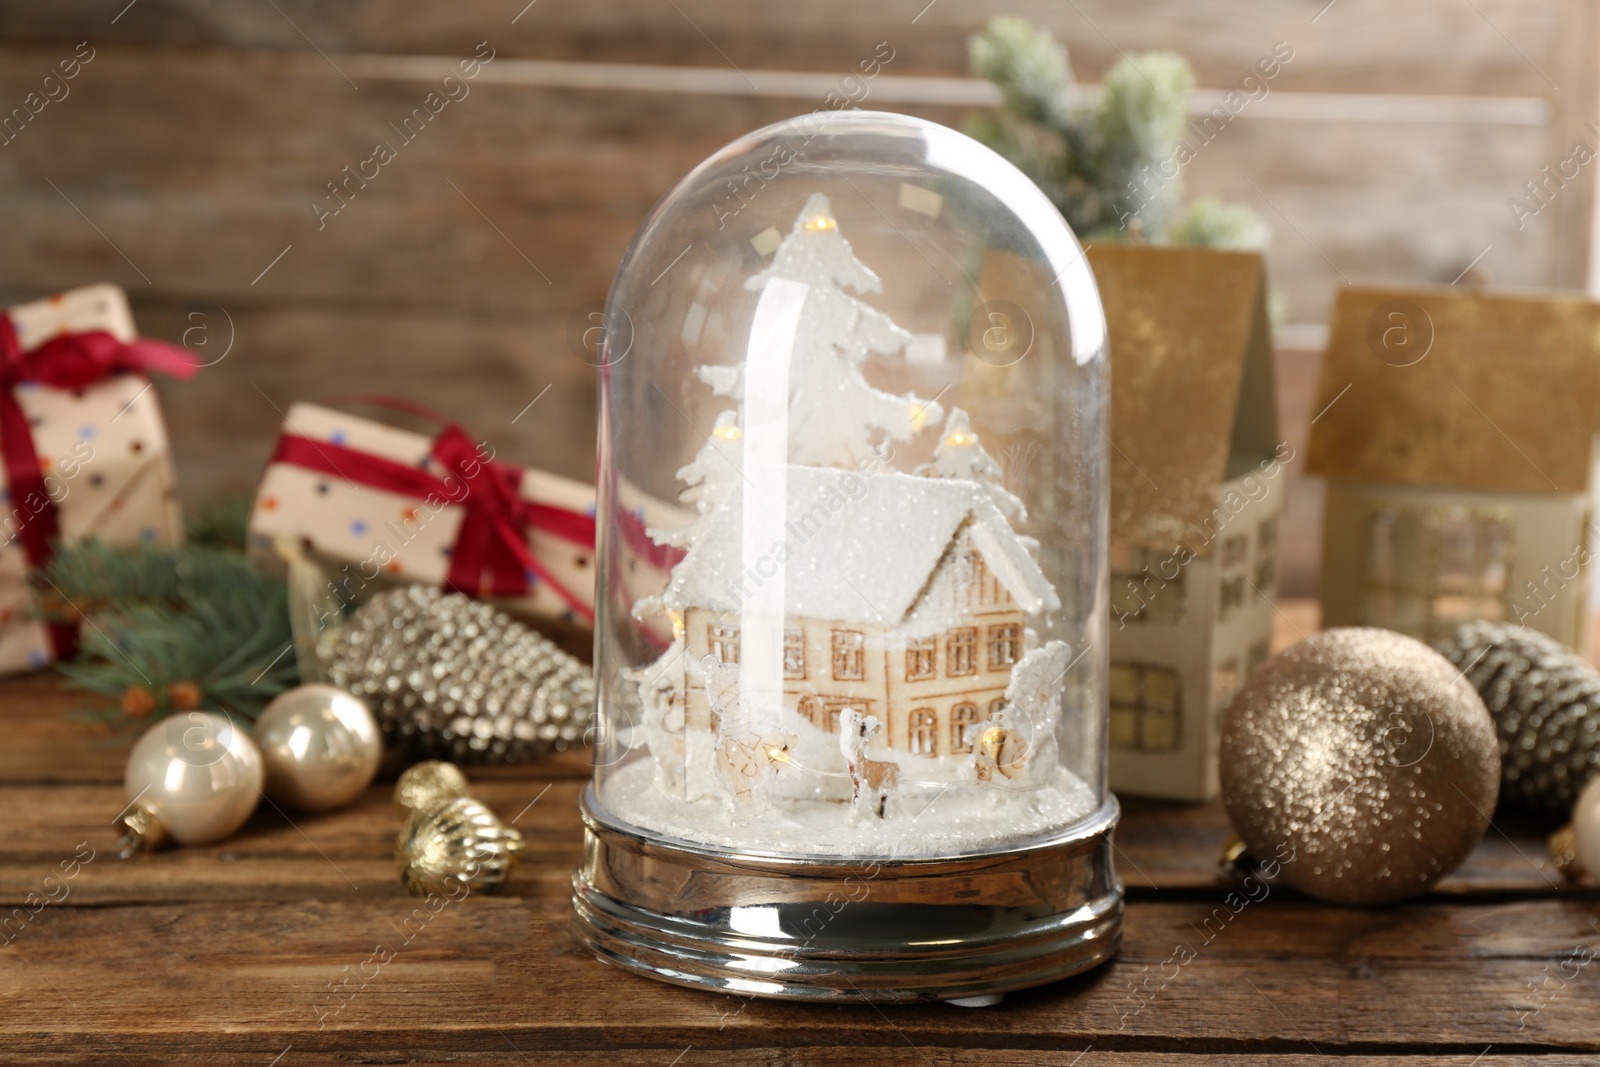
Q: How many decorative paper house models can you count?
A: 2